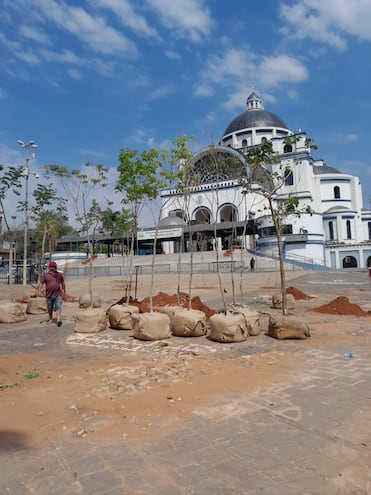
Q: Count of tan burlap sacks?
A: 12